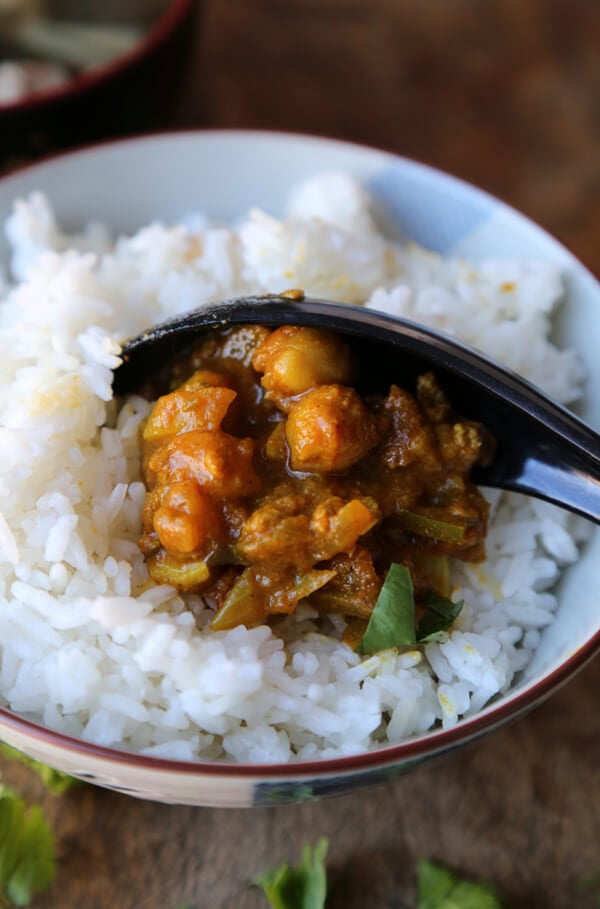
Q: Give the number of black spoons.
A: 1